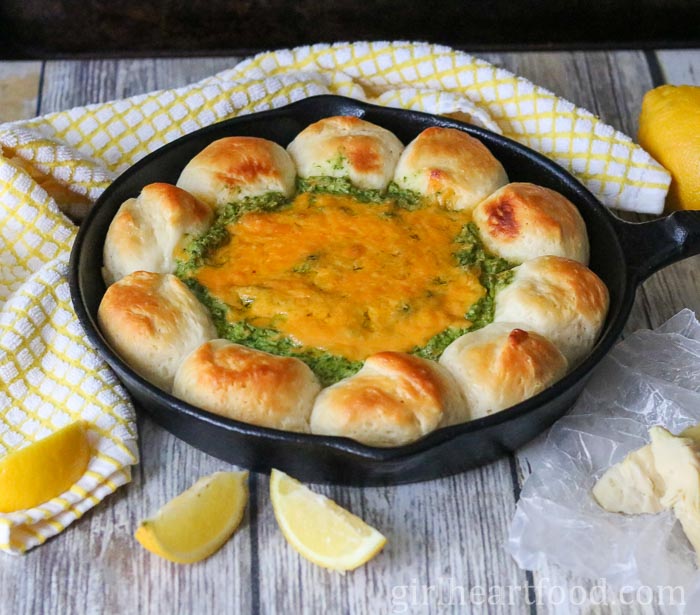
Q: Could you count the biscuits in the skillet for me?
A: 10